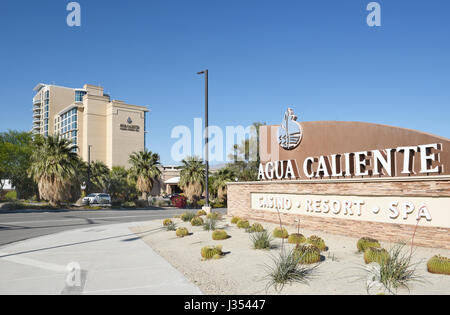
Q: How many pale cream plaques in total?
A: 1